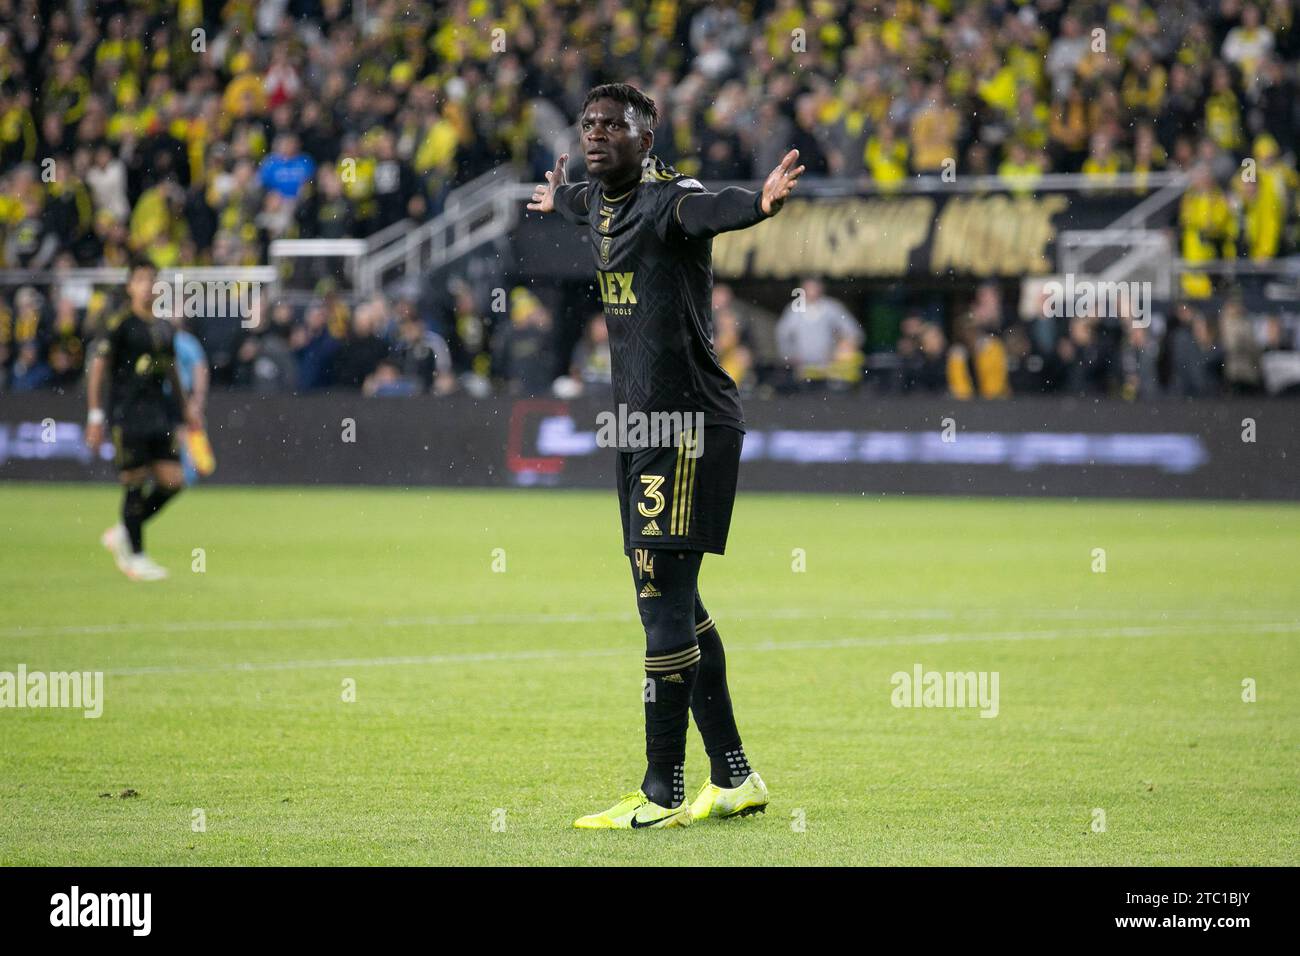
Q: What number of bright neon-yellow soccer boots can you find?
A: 2